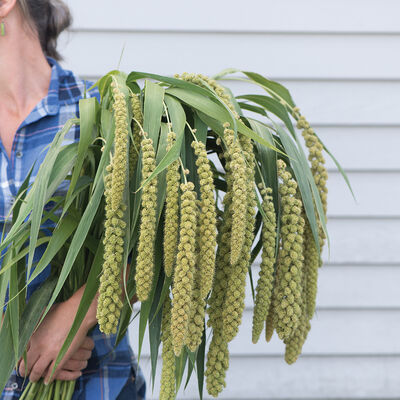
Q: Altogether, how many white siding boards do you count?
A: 9